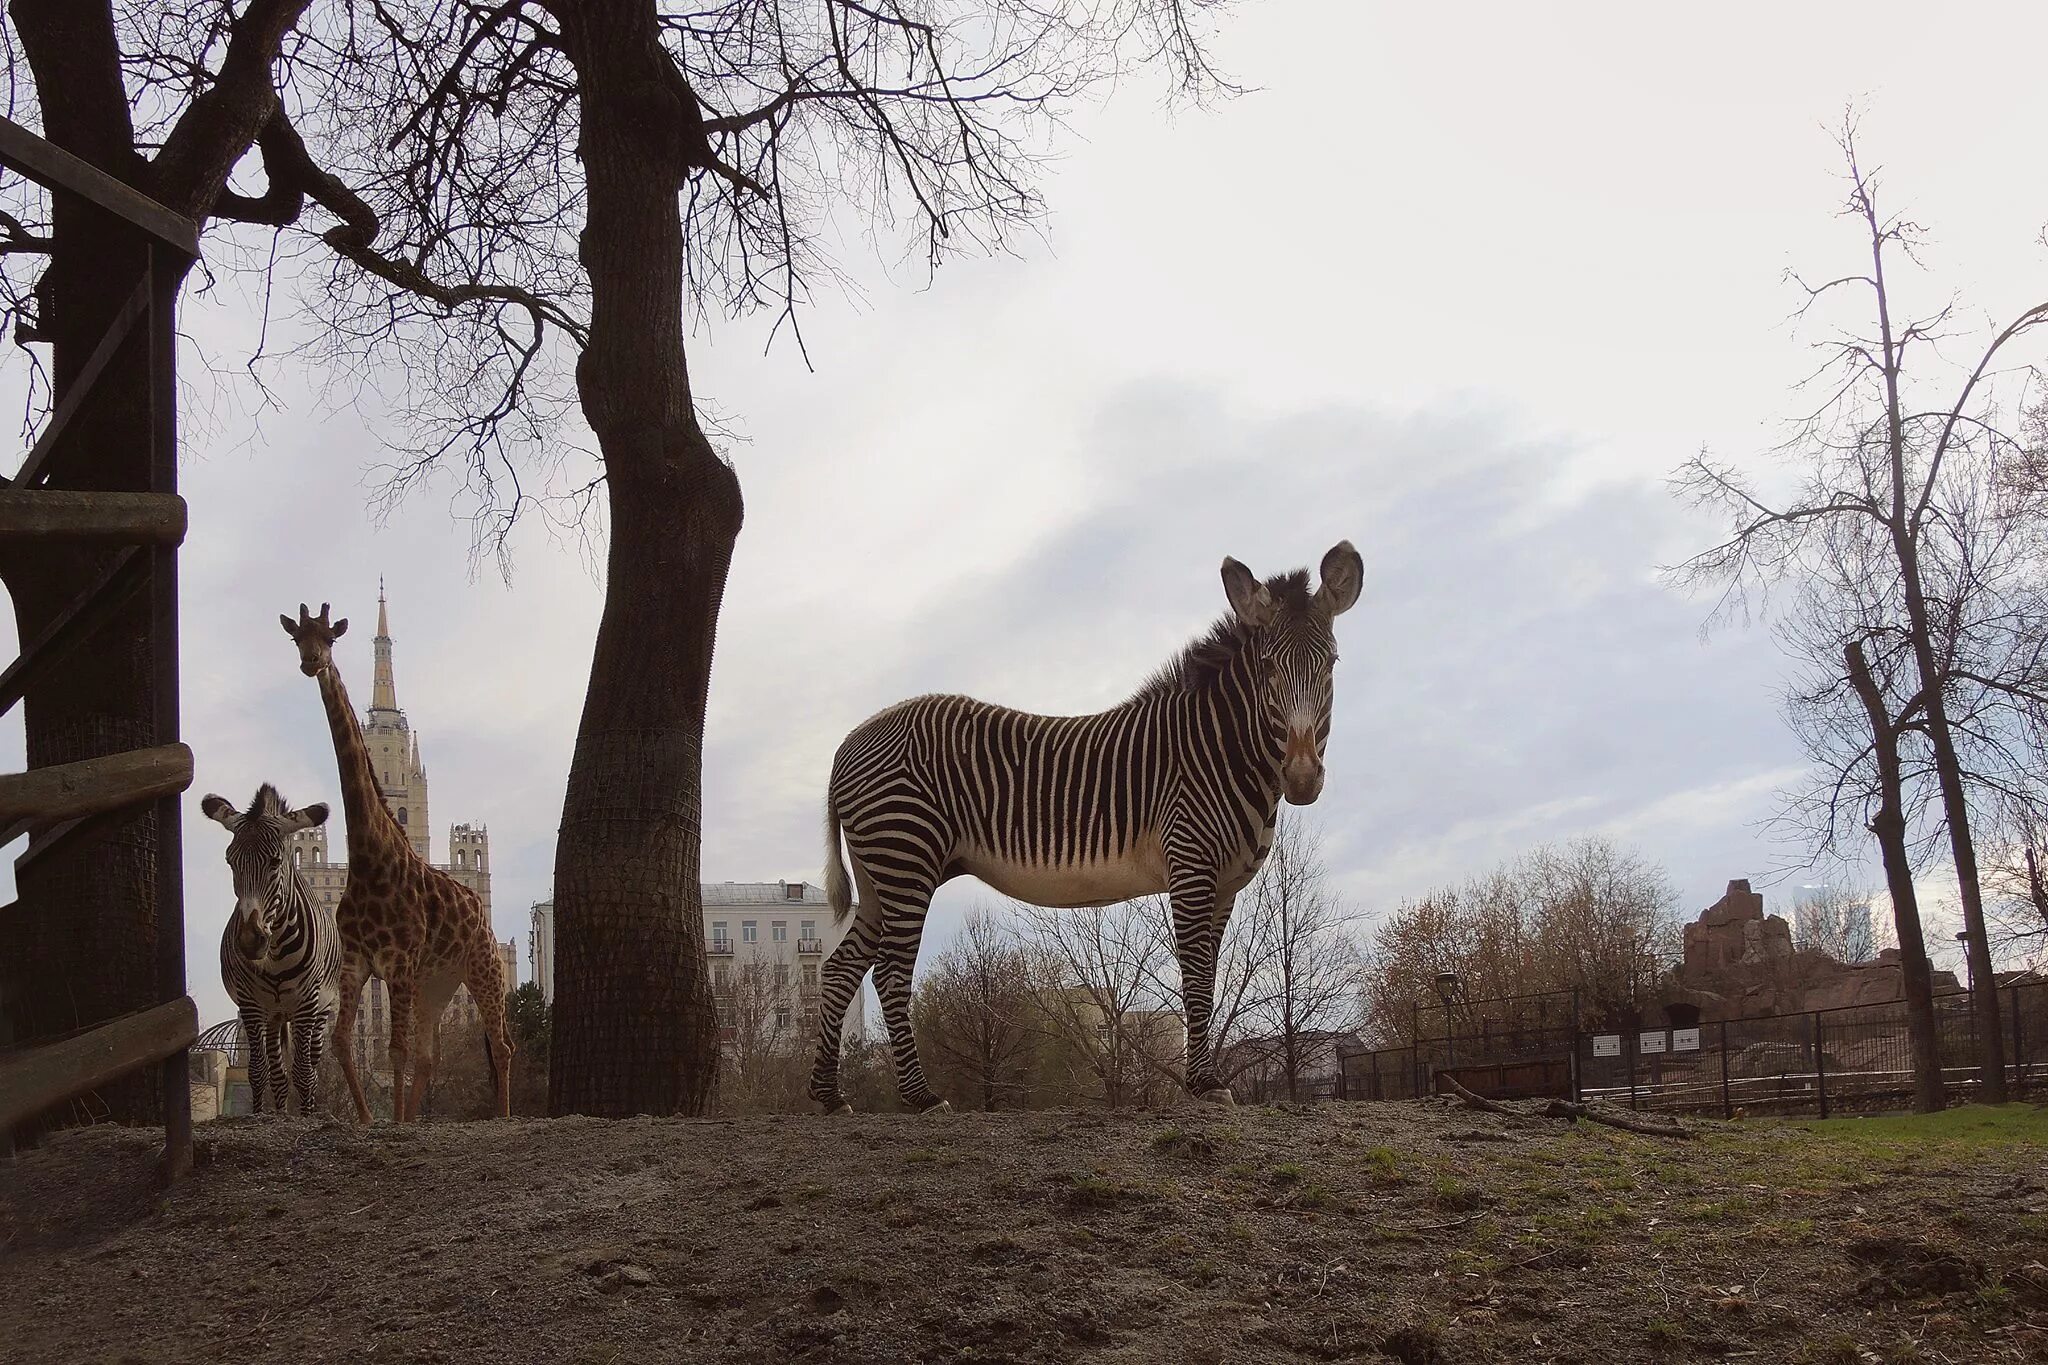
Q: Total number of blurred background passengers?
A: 0